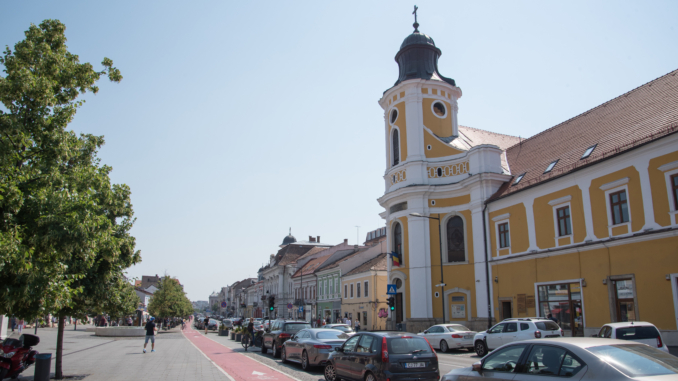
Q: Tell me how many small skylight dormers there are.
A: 3